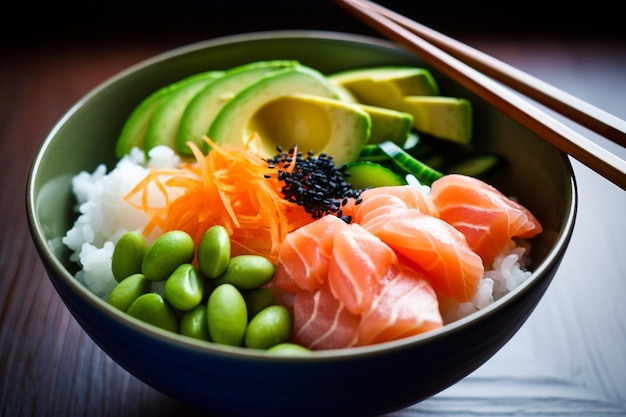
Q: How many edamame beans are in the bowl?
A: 12